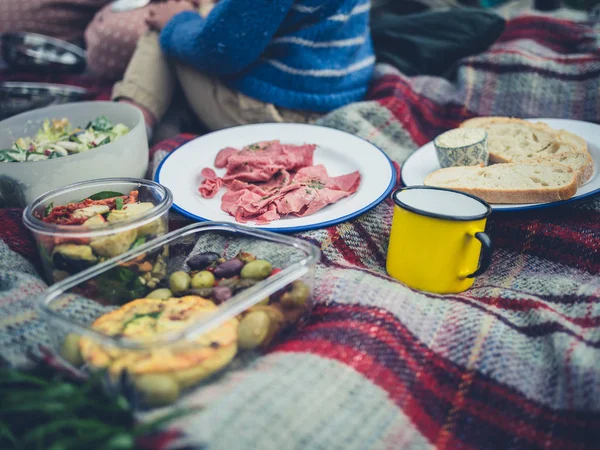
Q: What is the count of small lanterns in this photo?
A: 0